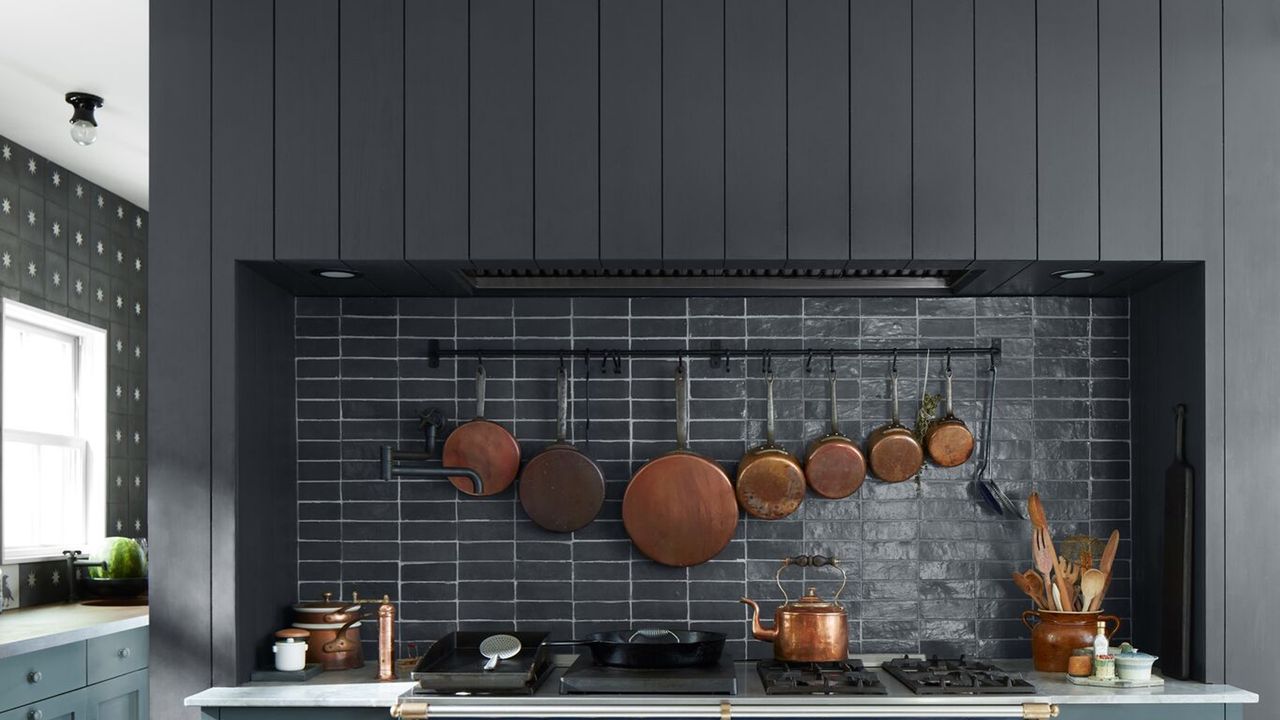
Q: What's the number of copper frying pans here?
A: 7